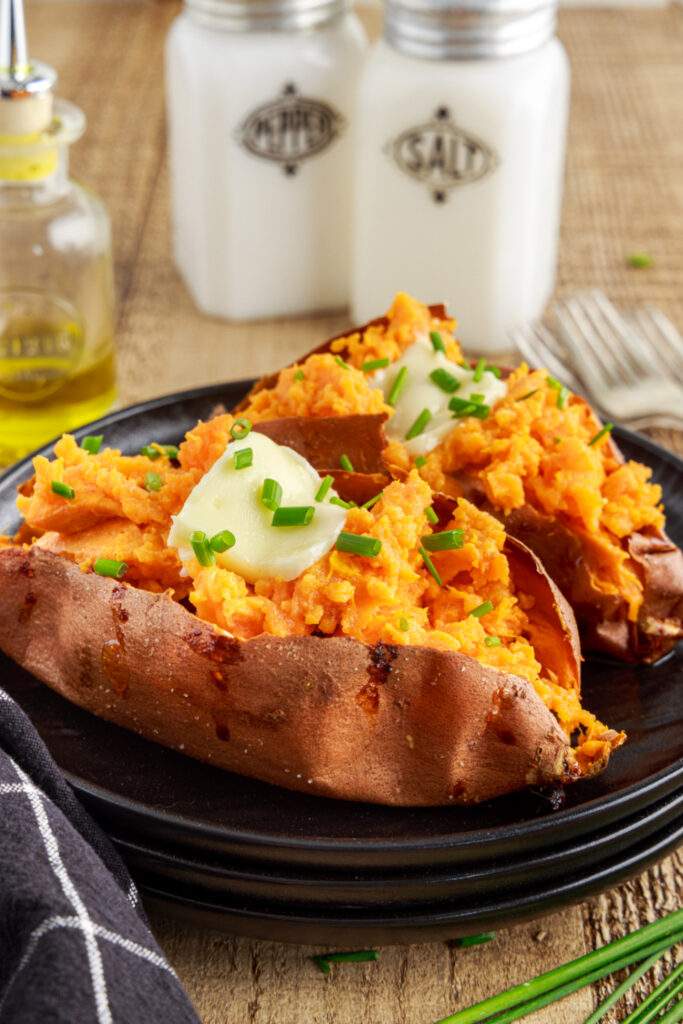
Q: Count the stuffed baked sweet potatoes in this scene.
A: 2